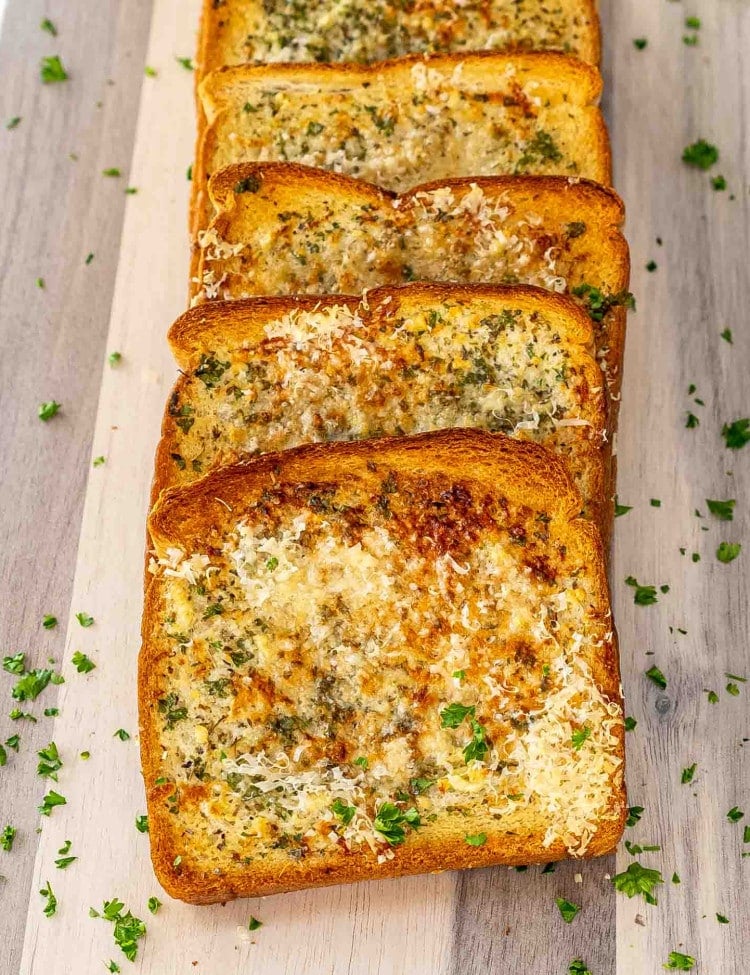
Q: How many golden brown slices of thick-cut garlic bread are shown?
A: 5